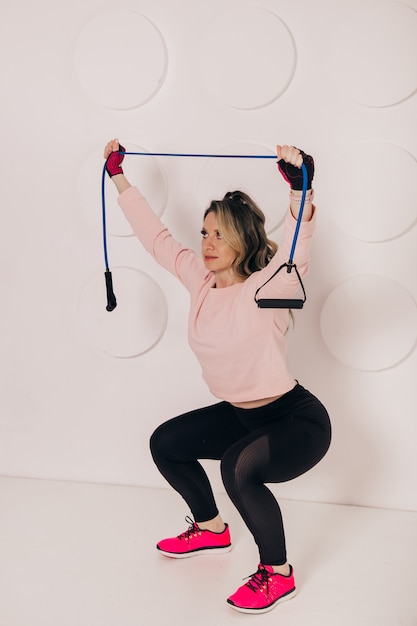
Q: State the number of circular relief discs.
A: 8